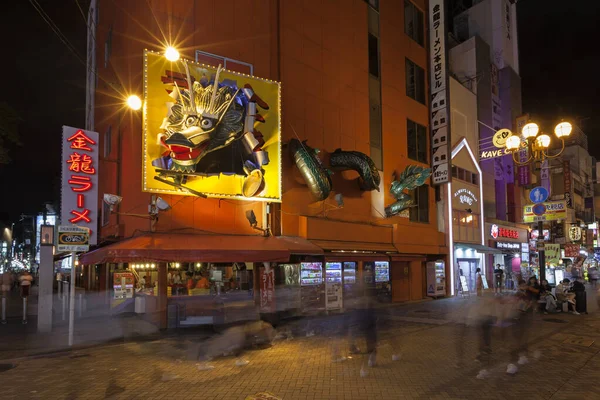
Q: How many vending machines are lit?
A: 5